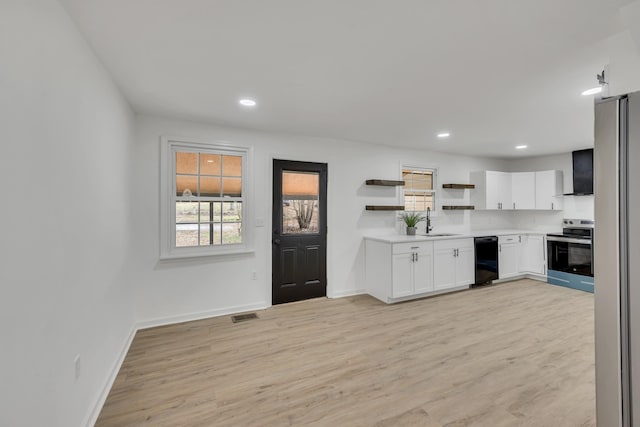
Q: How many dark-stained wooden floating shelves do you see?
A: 4